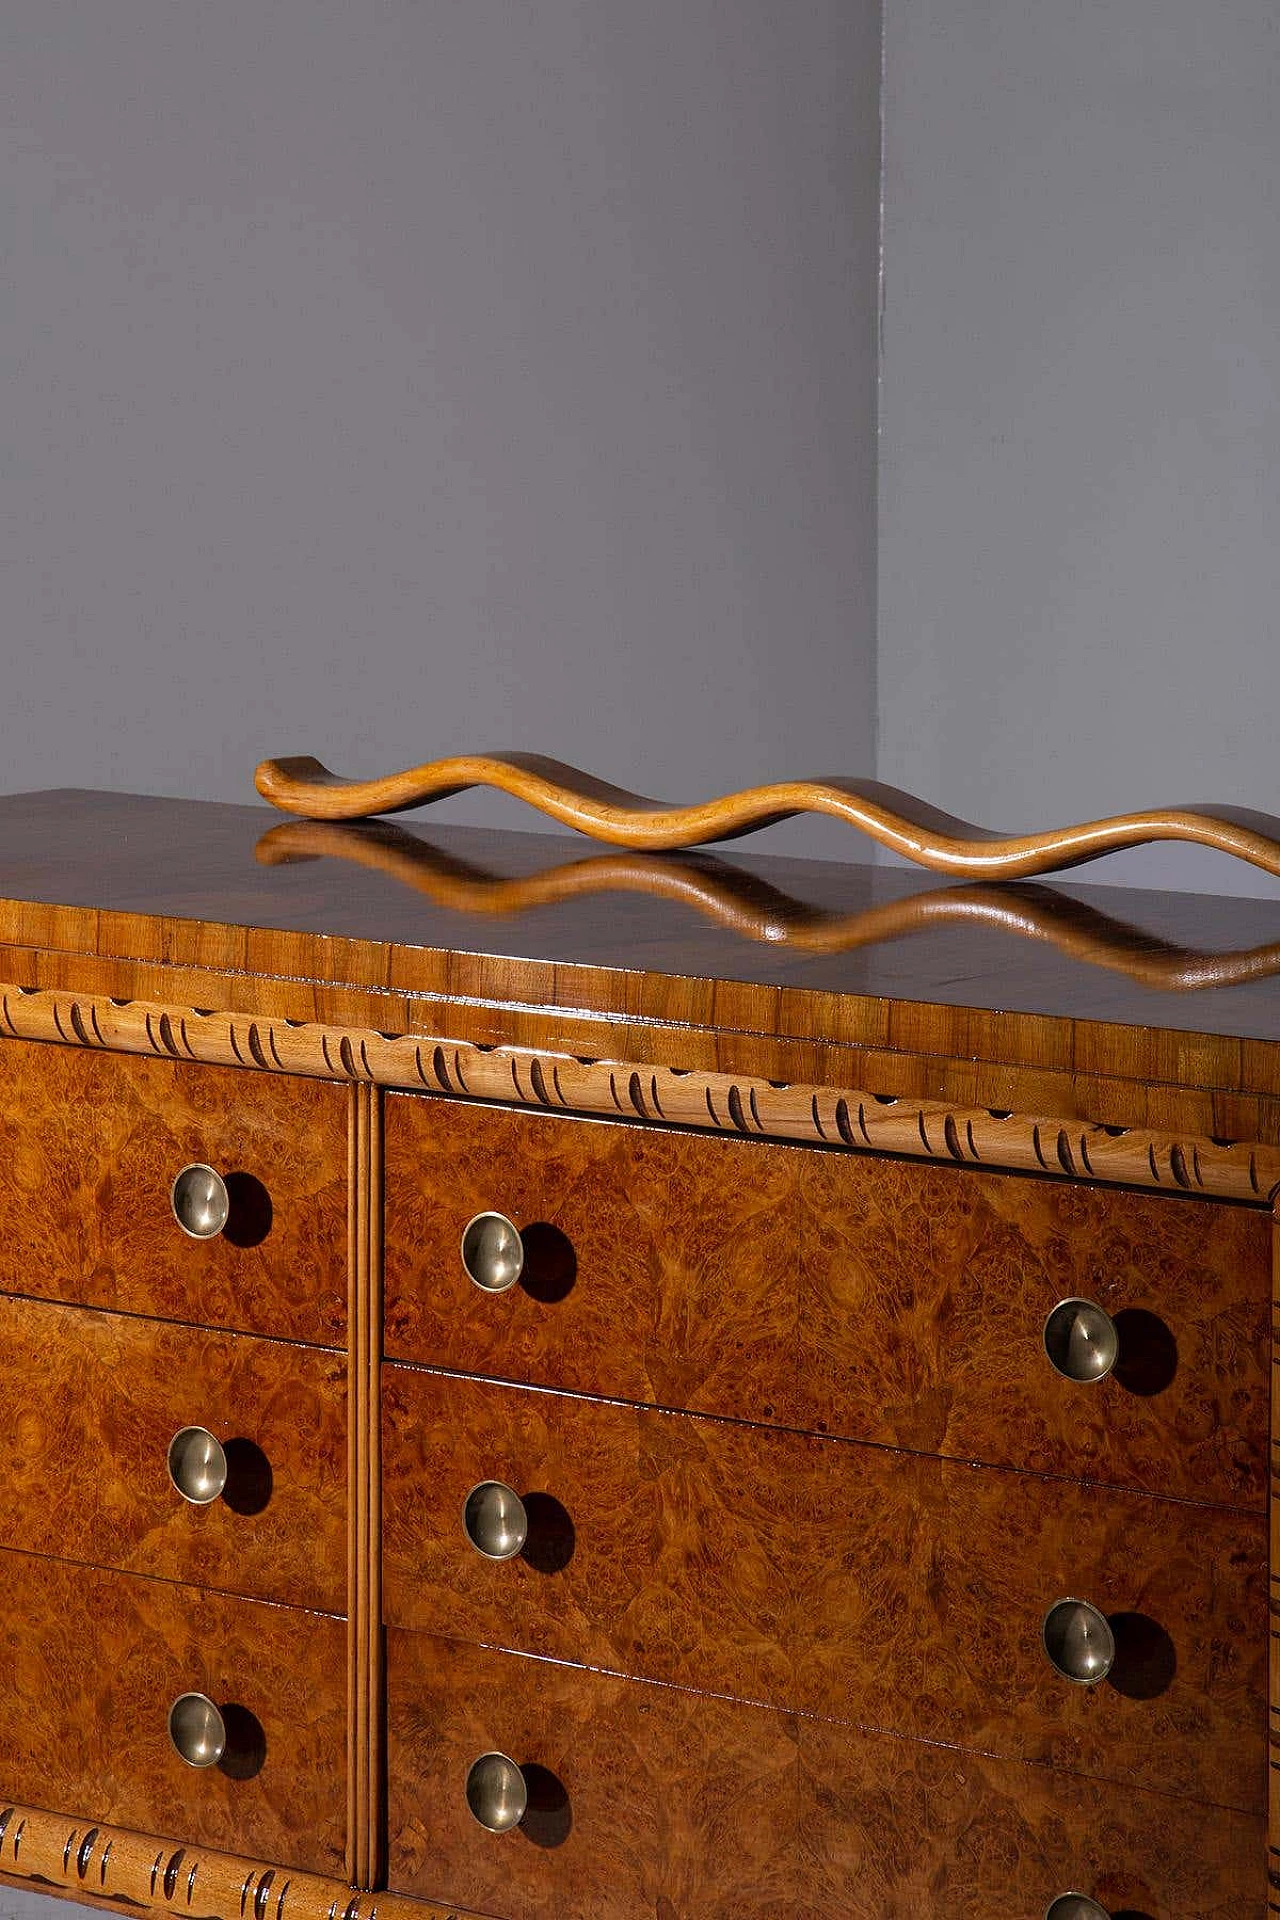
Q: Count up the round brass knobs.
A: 9